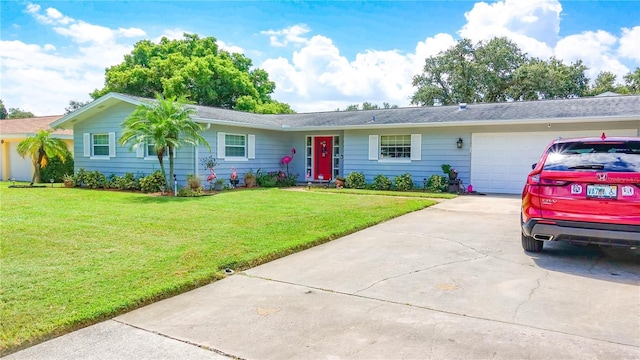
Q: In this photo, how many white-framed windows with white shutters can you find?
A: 4